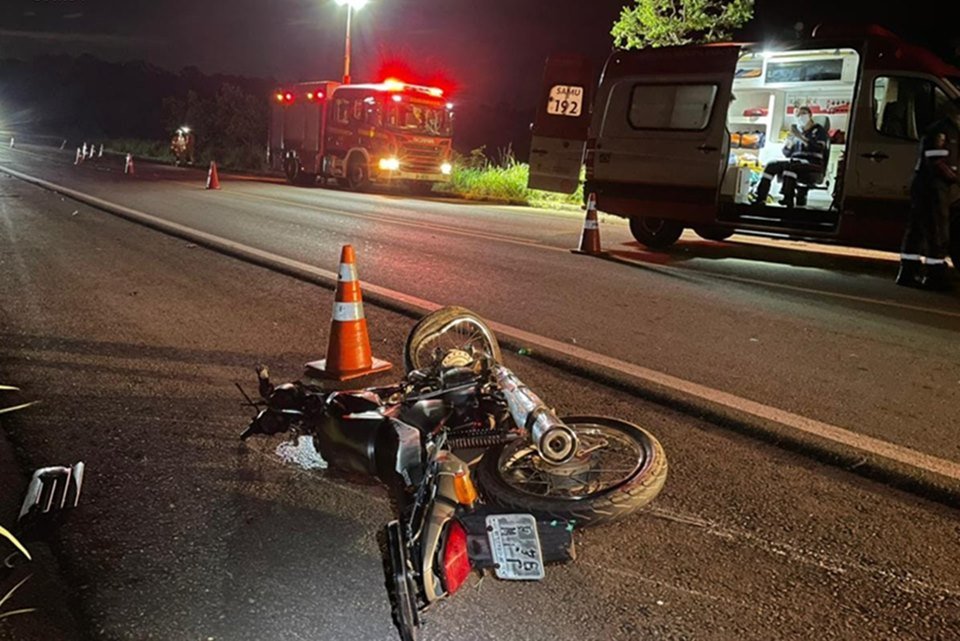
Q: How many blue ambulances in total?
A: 0